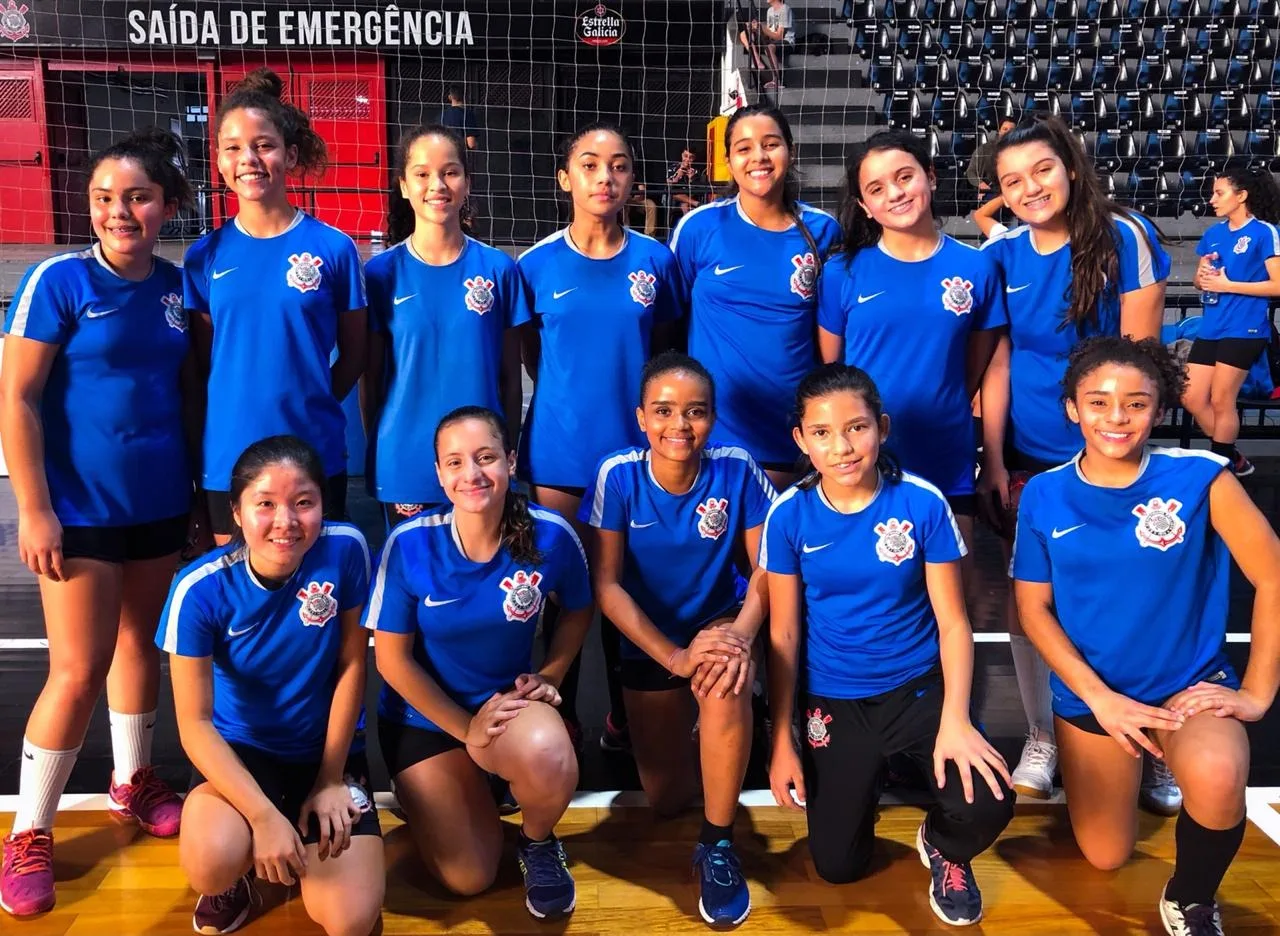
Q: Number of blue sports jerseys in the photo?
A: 13